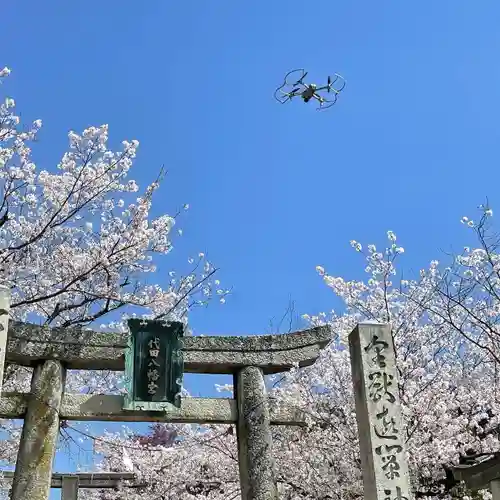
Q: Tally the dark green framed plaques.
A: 1